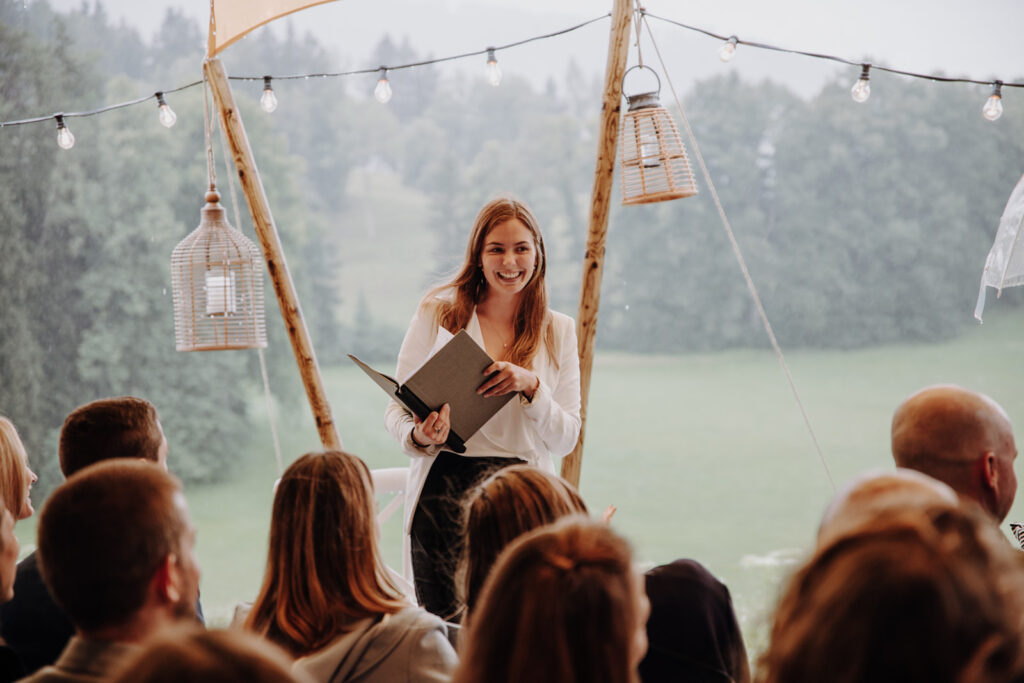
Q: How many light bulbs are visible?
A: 8